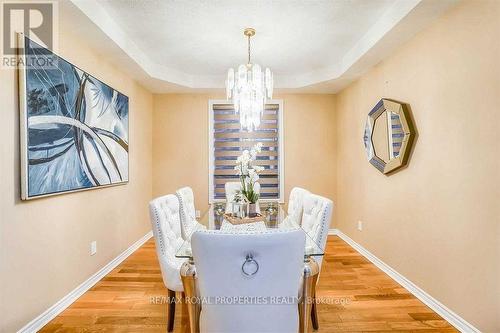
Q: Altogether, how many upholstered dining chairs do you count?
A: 6